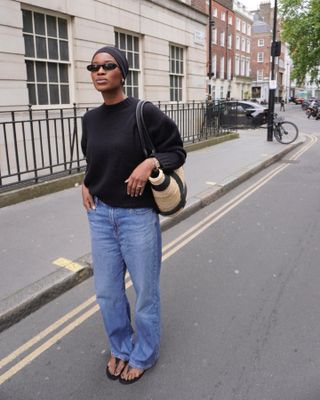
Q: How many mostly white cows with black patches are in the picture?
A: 0